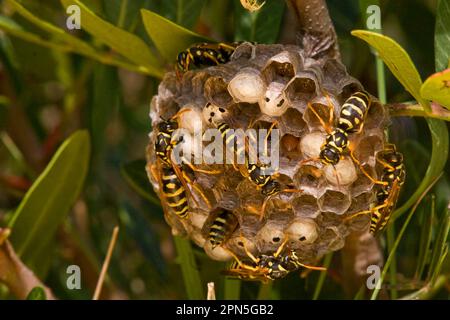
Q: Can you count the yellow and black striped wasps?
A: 7